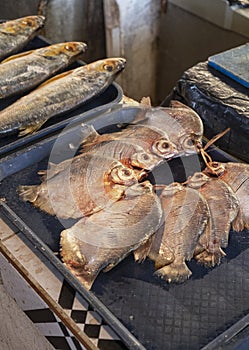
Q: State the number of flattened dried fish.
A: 8